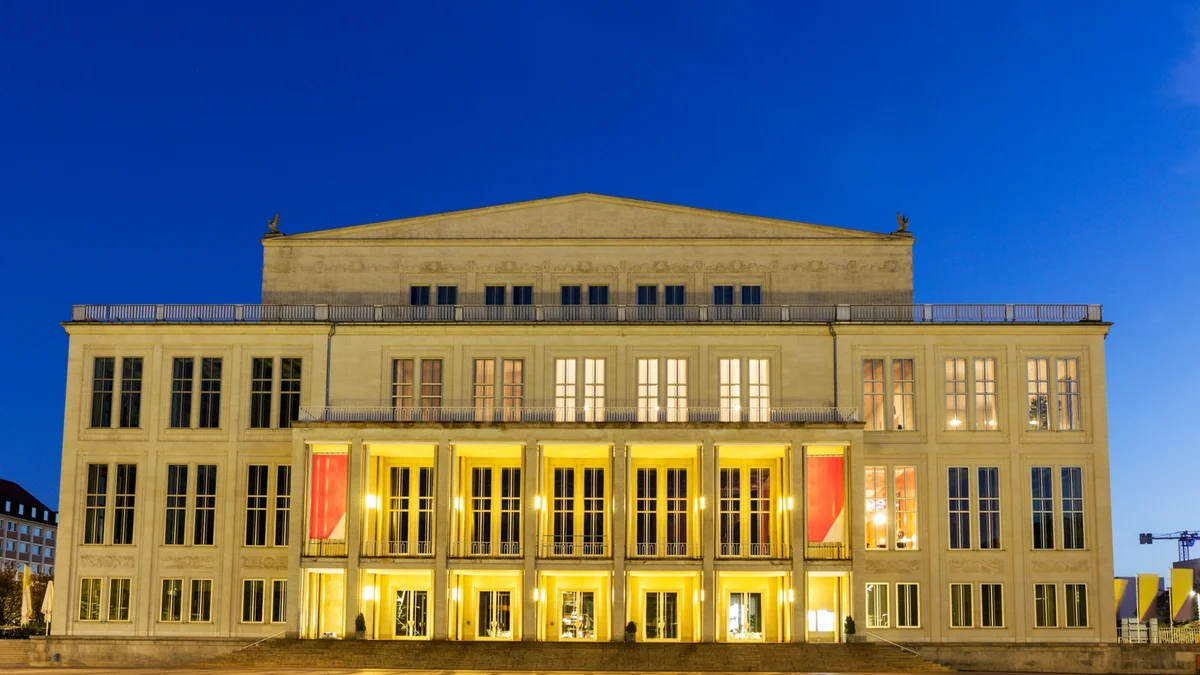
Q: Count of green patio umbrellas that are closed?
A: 0